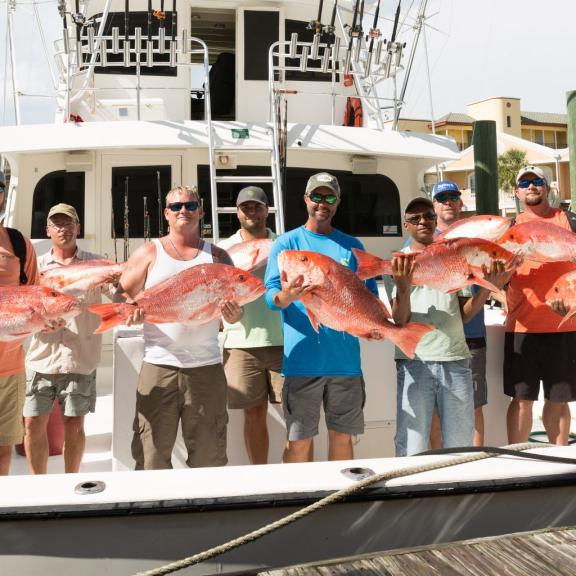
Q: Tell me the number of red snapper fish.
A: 9